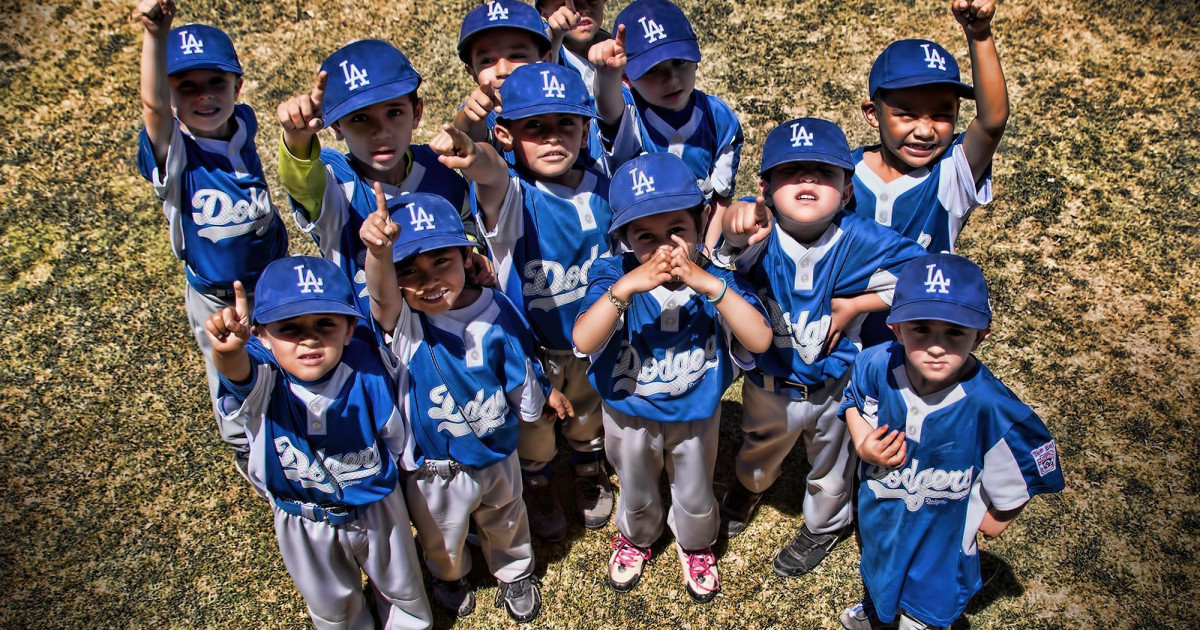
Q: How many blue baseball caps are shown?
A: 11